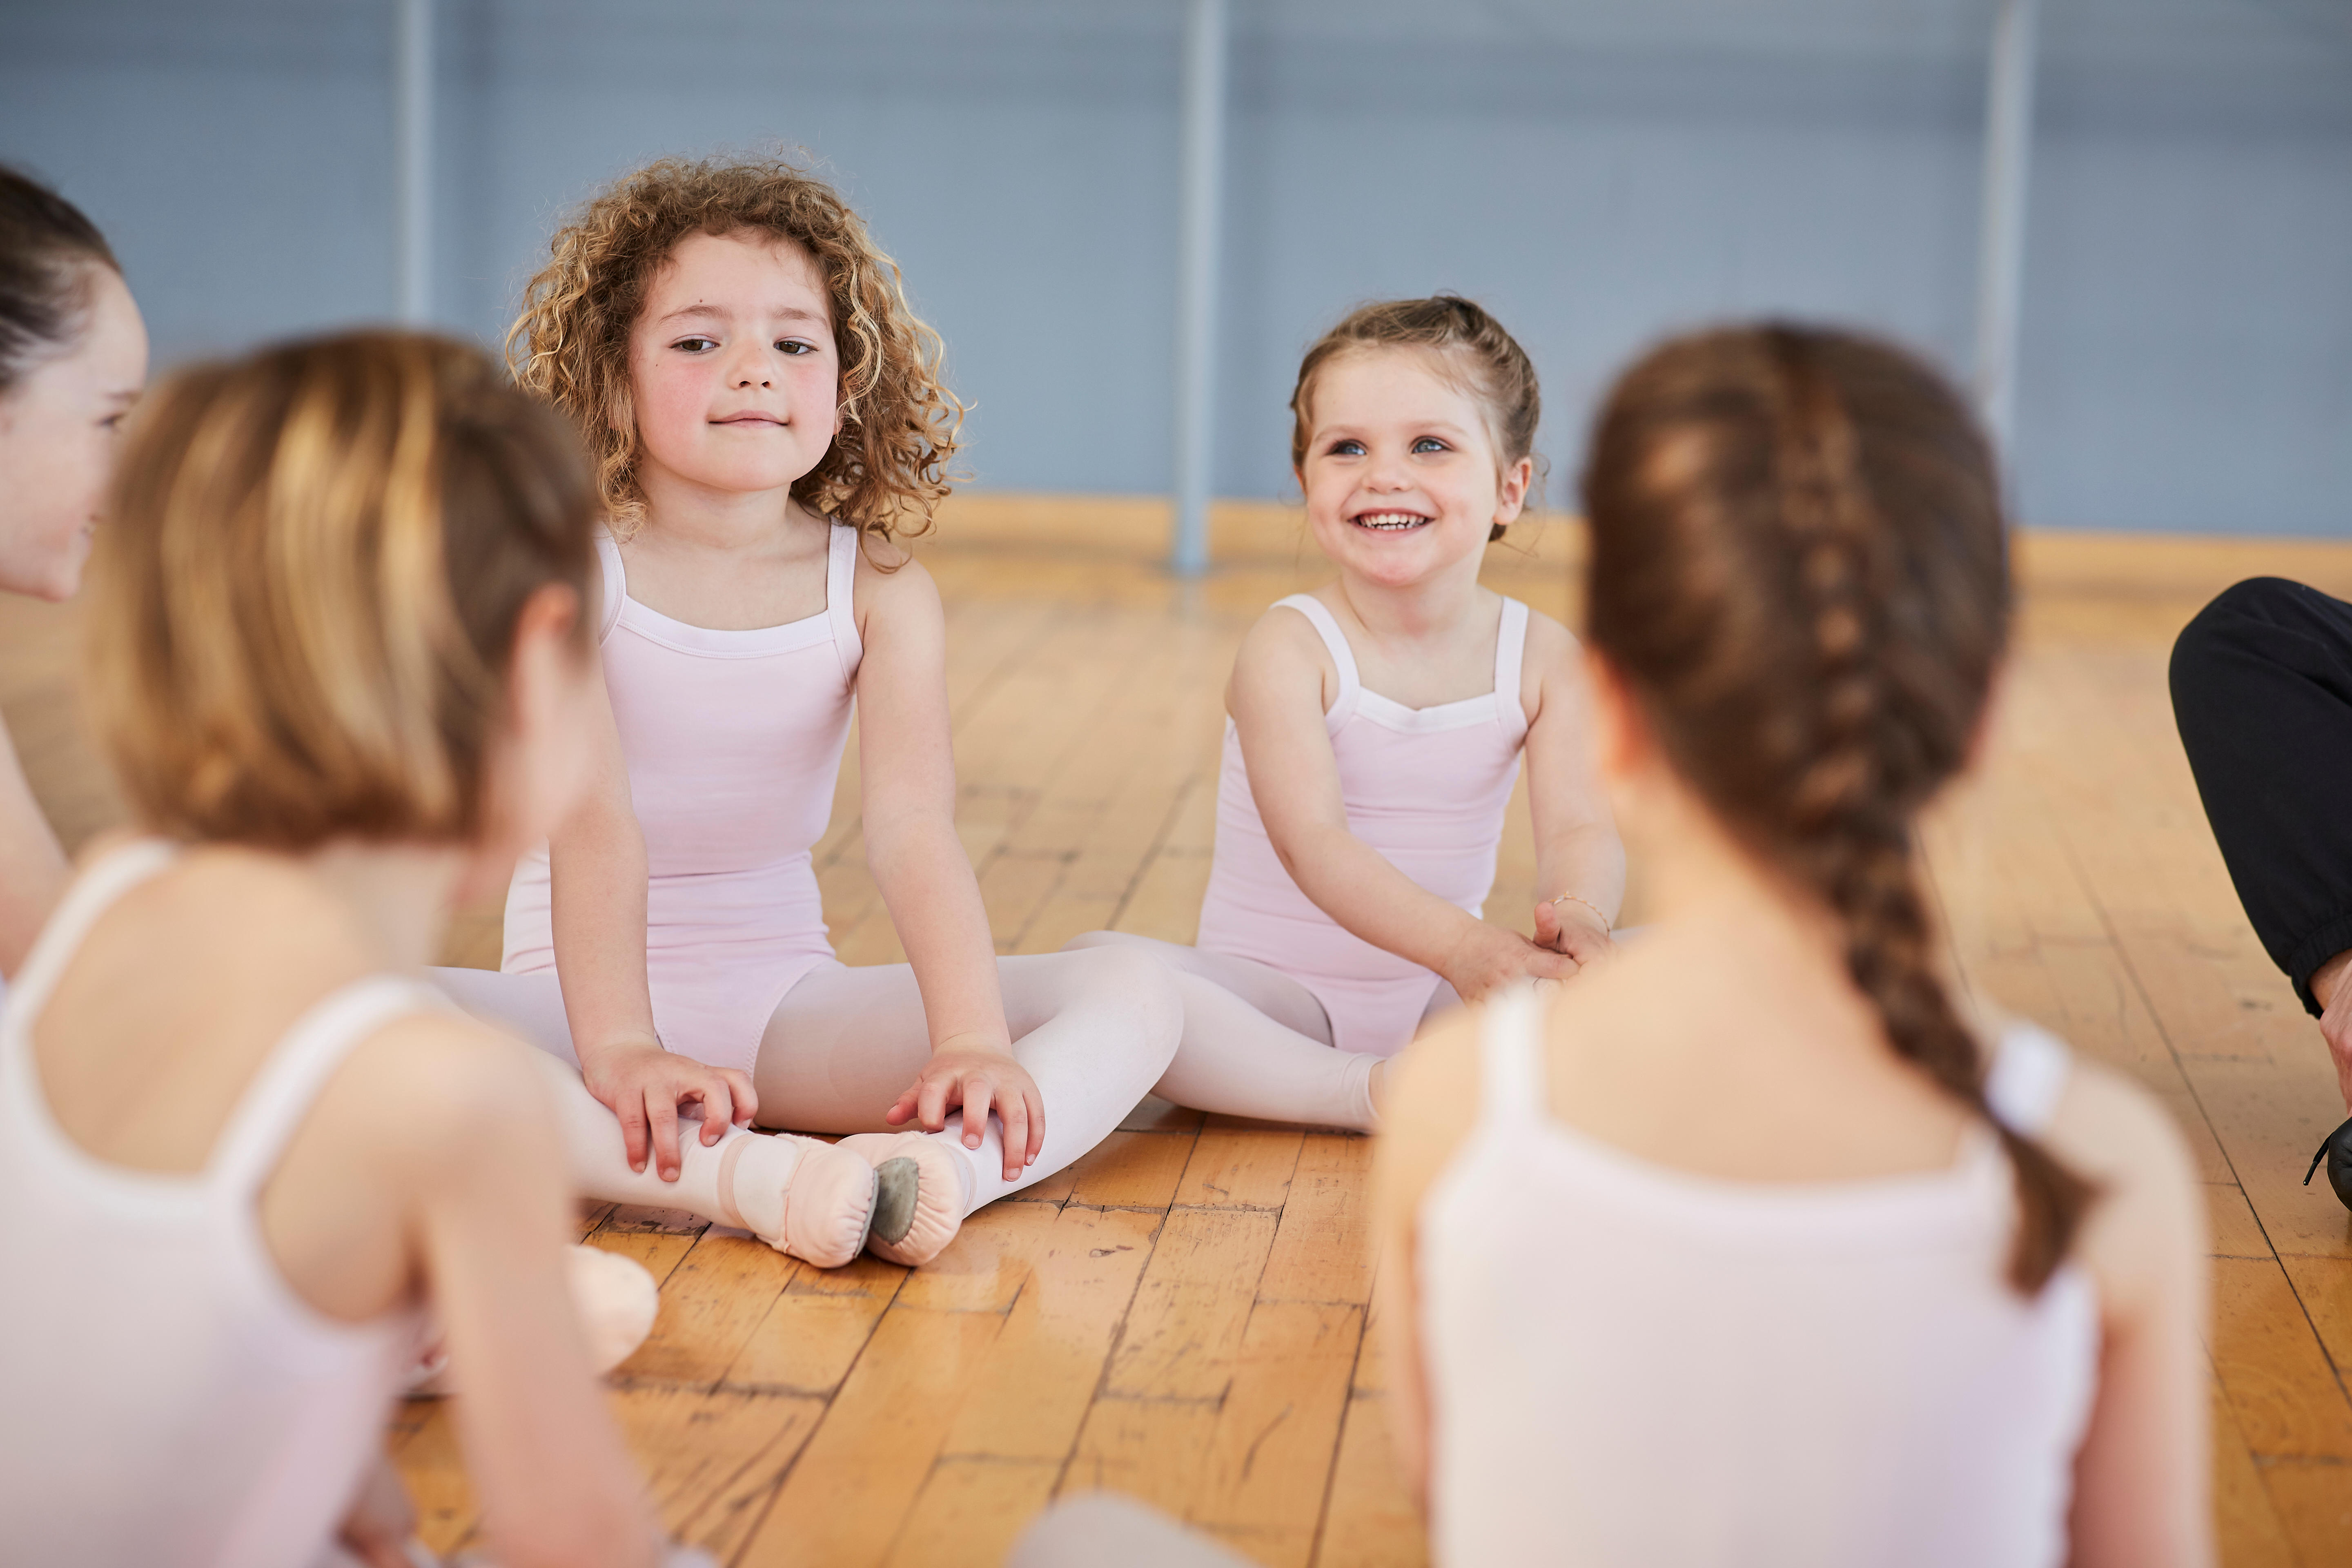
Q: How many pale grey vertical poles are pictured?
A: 3